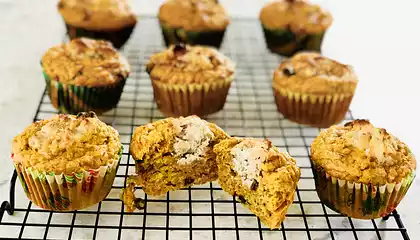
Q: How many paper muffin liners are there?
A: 8